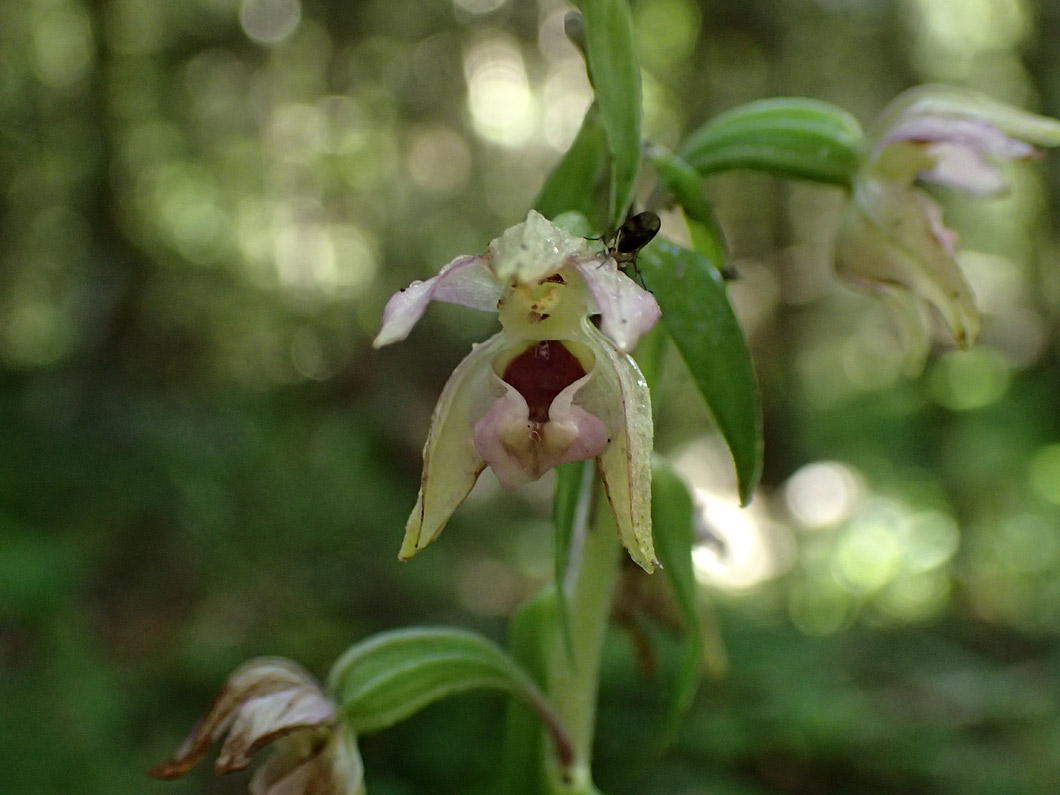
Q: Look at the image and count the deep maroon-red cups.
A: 1